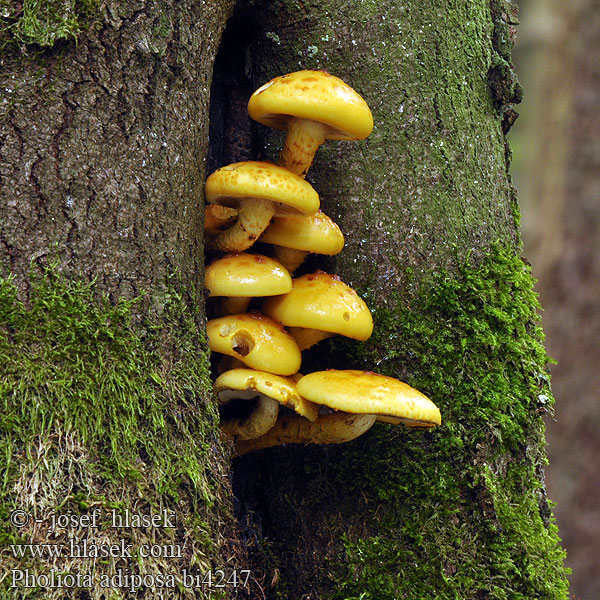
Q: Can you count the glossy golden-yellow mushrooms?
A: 8